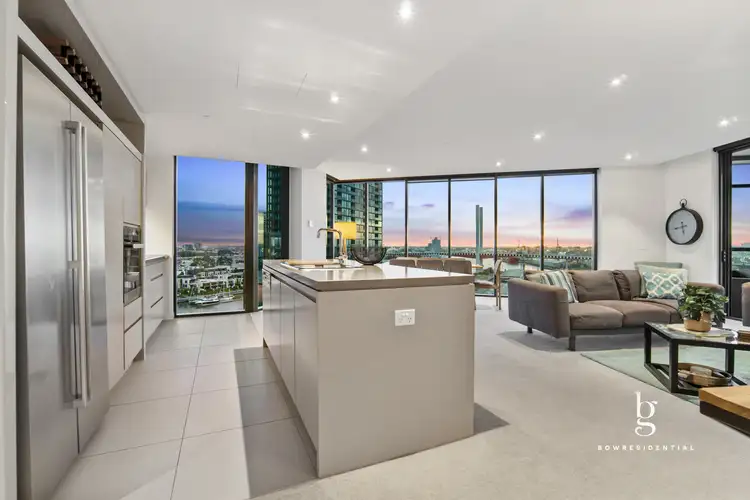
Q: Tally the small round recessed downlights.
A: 10